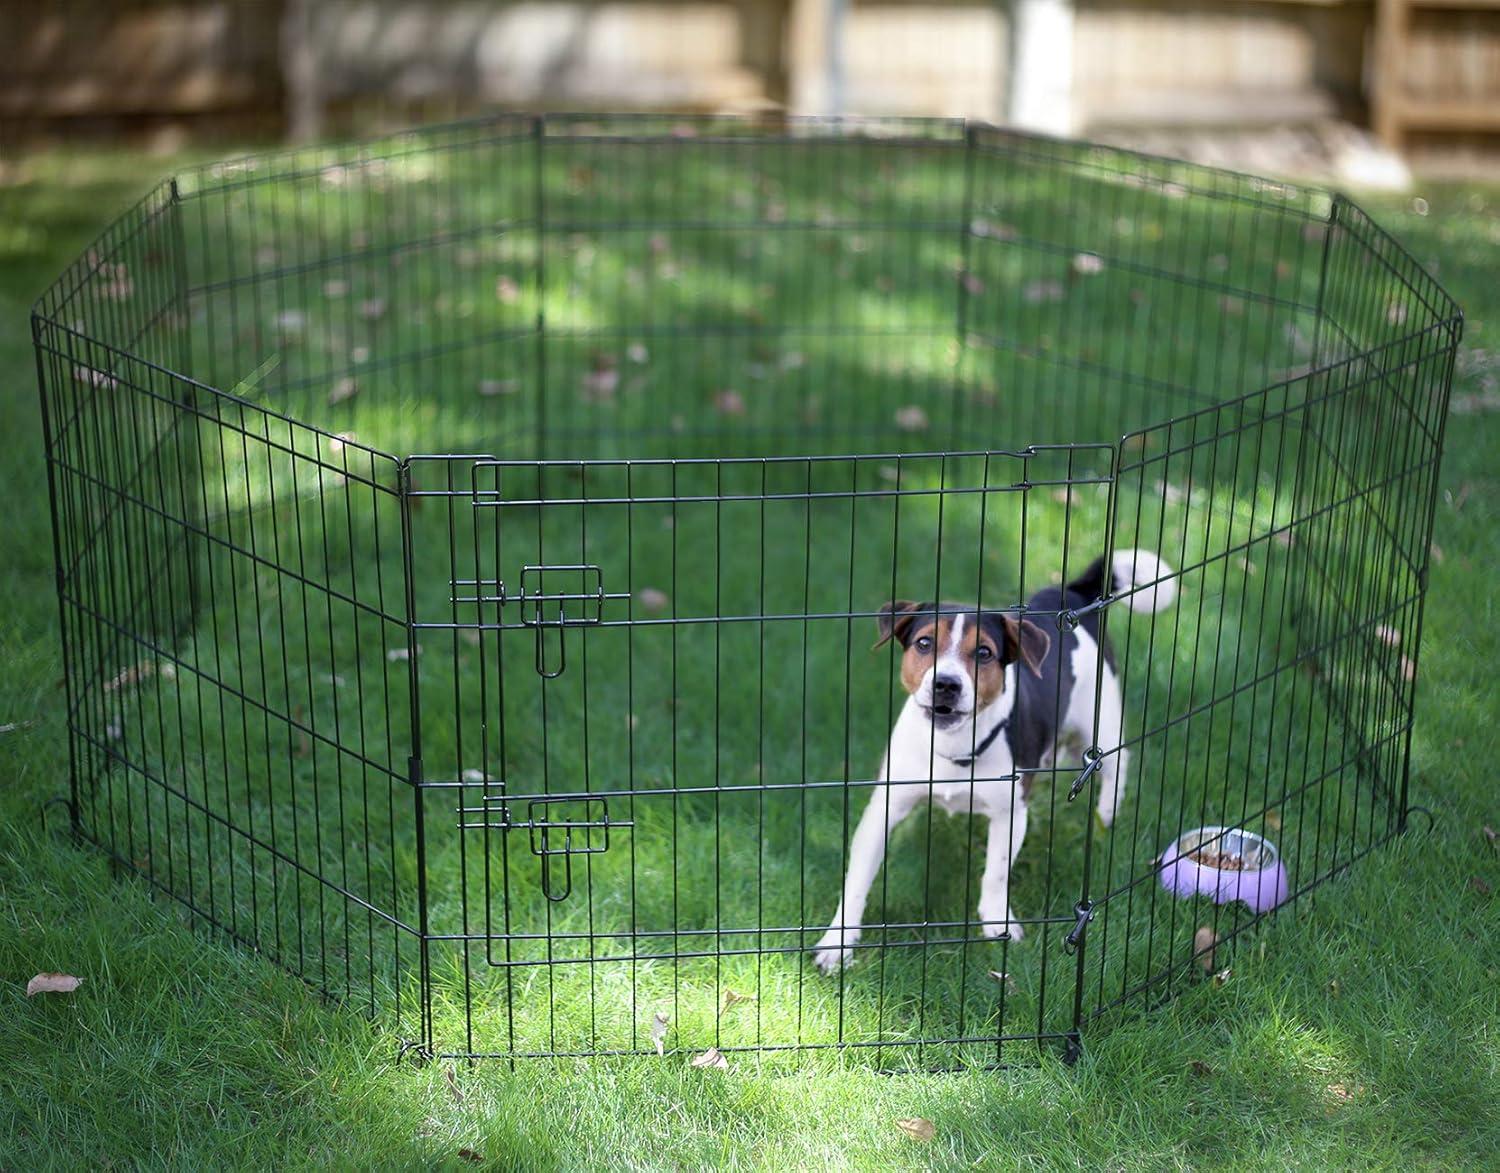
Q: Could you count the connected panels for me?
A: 8